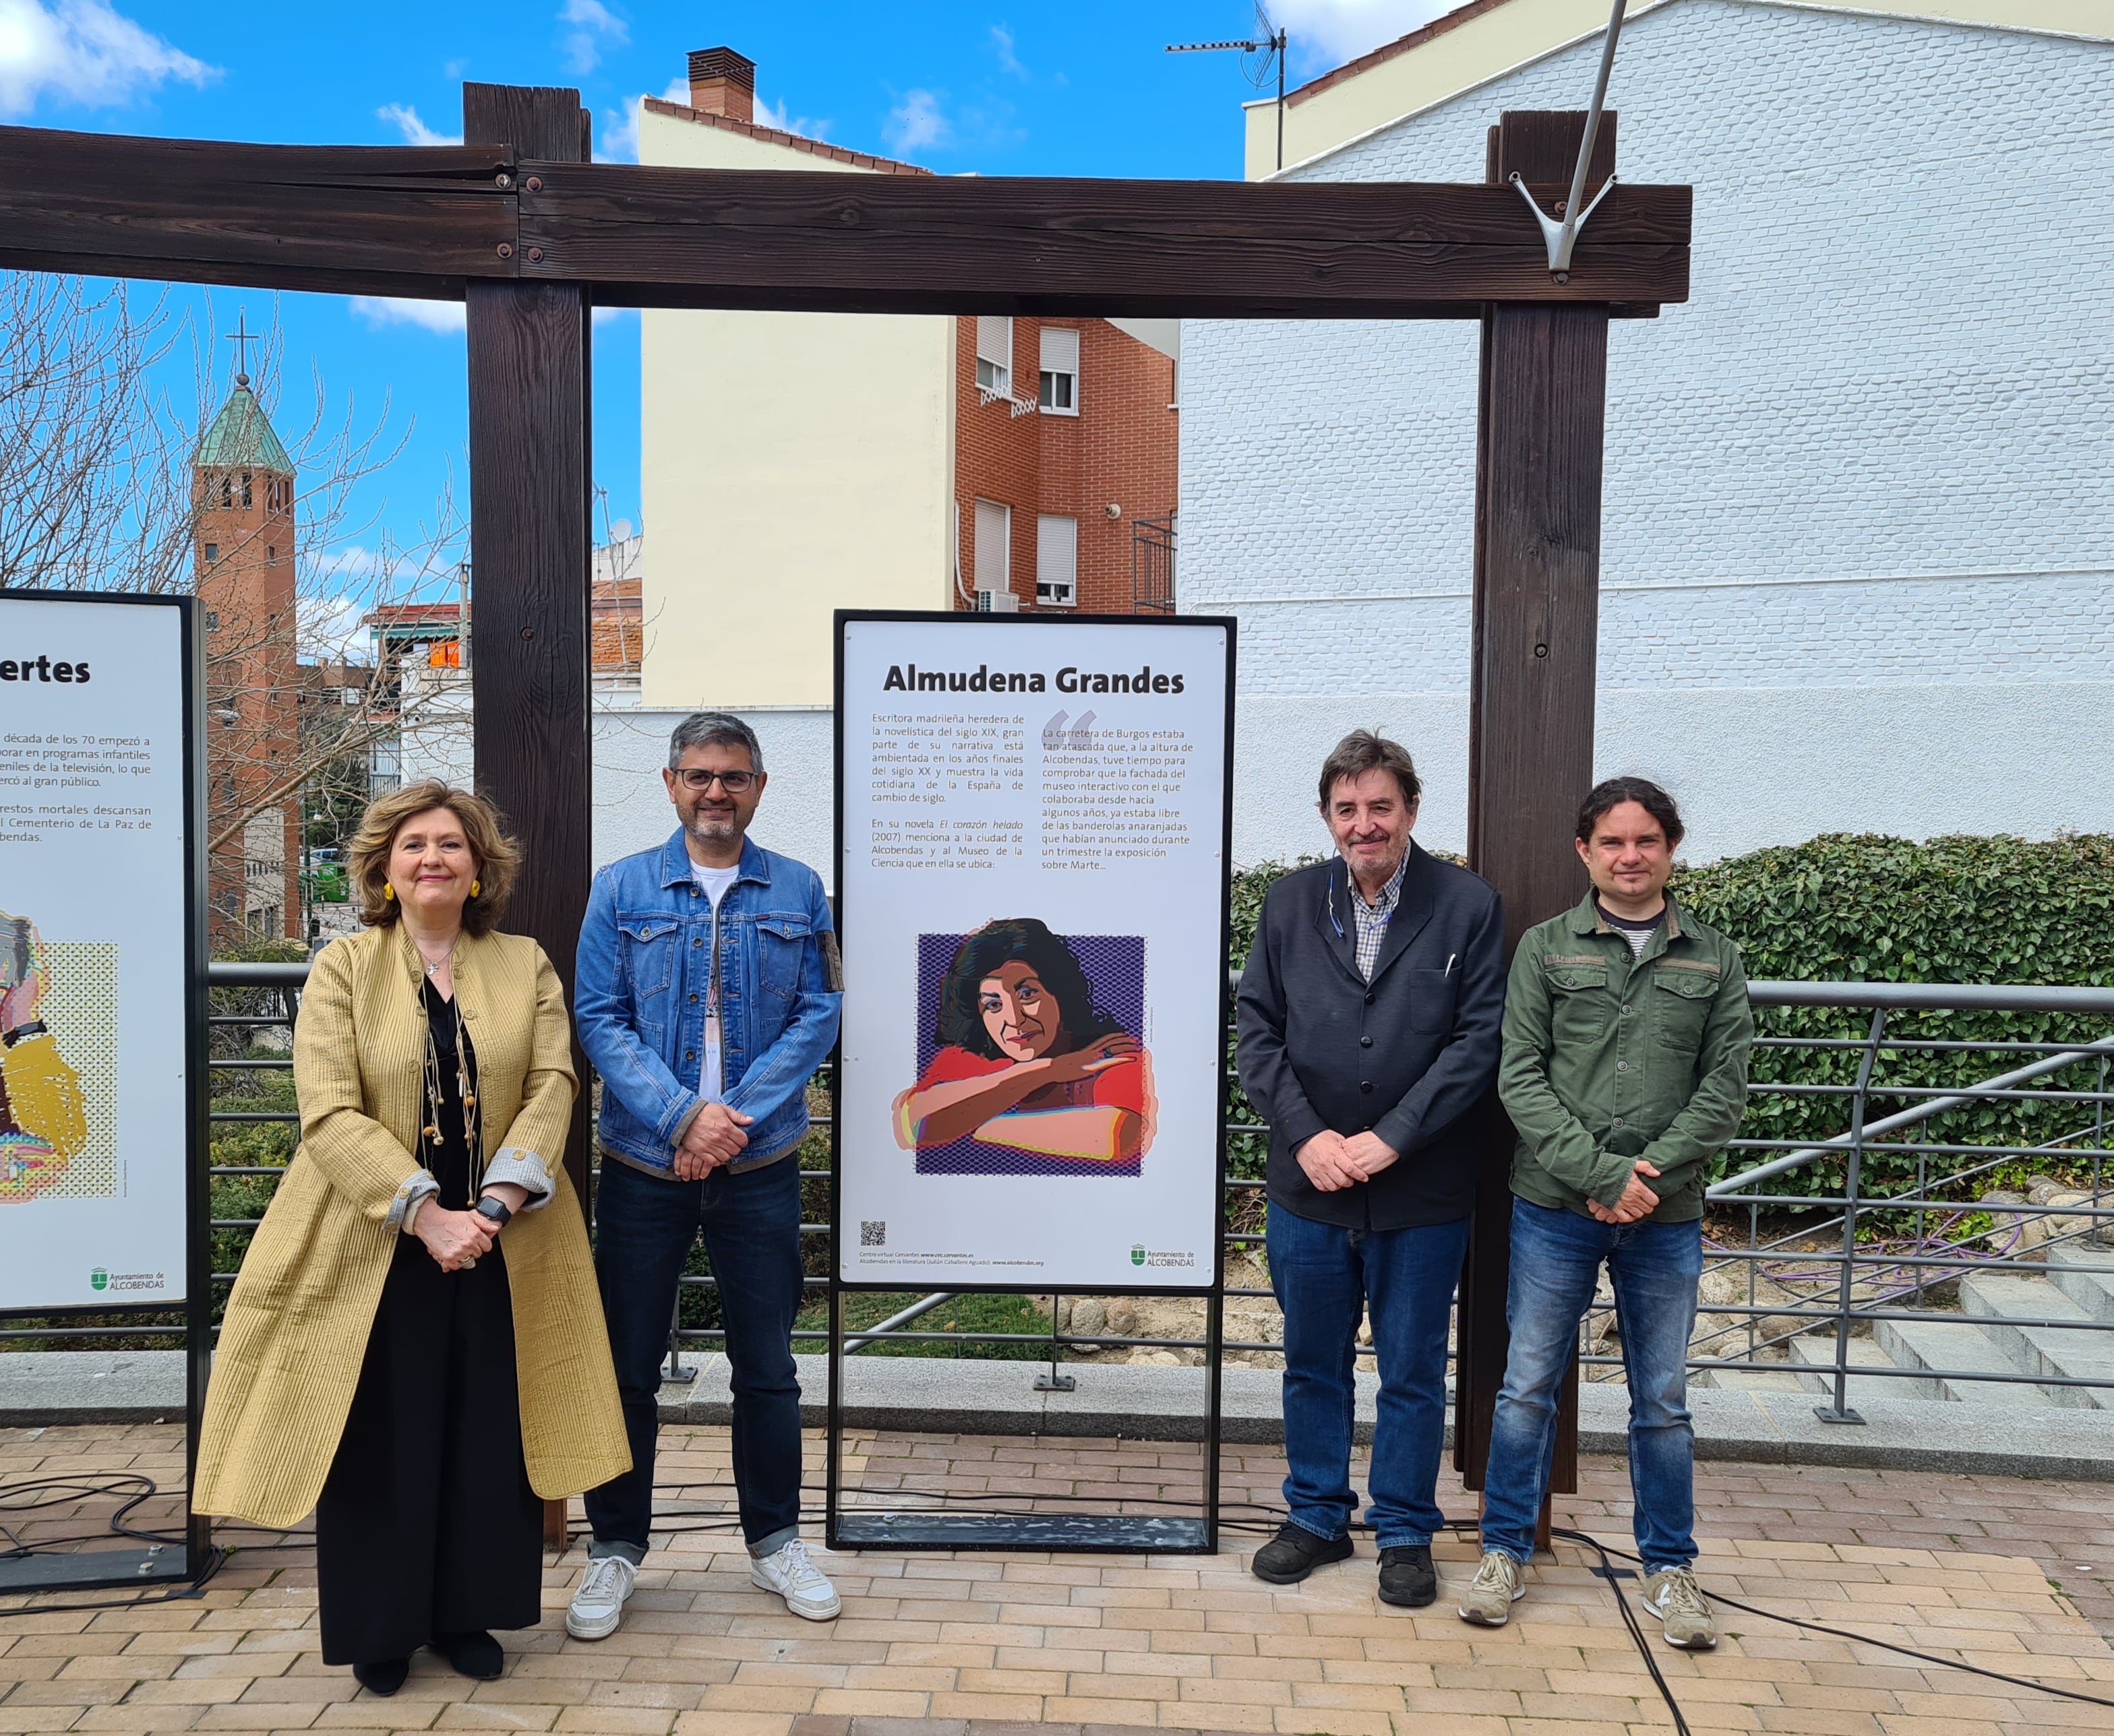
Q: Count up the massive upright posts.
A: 2